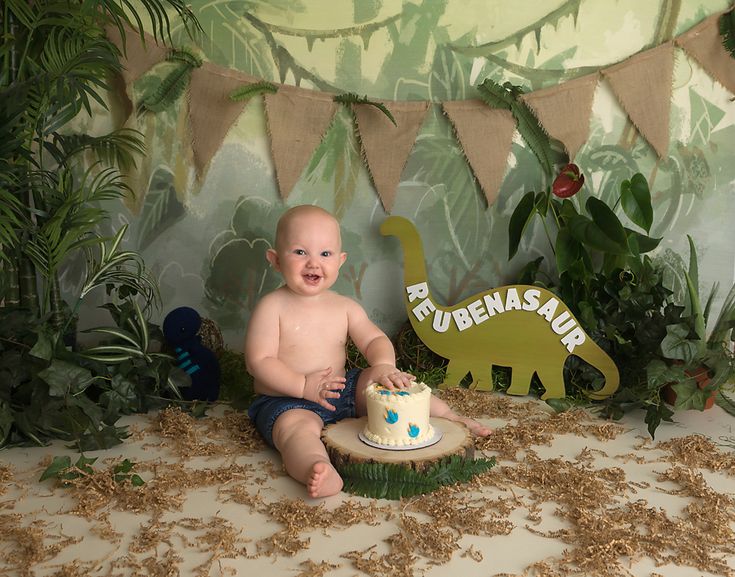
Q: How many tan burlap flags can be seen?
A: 8